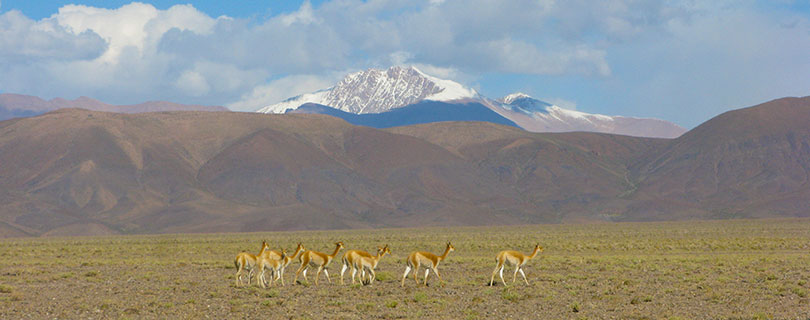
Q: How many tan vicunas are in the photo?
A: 8